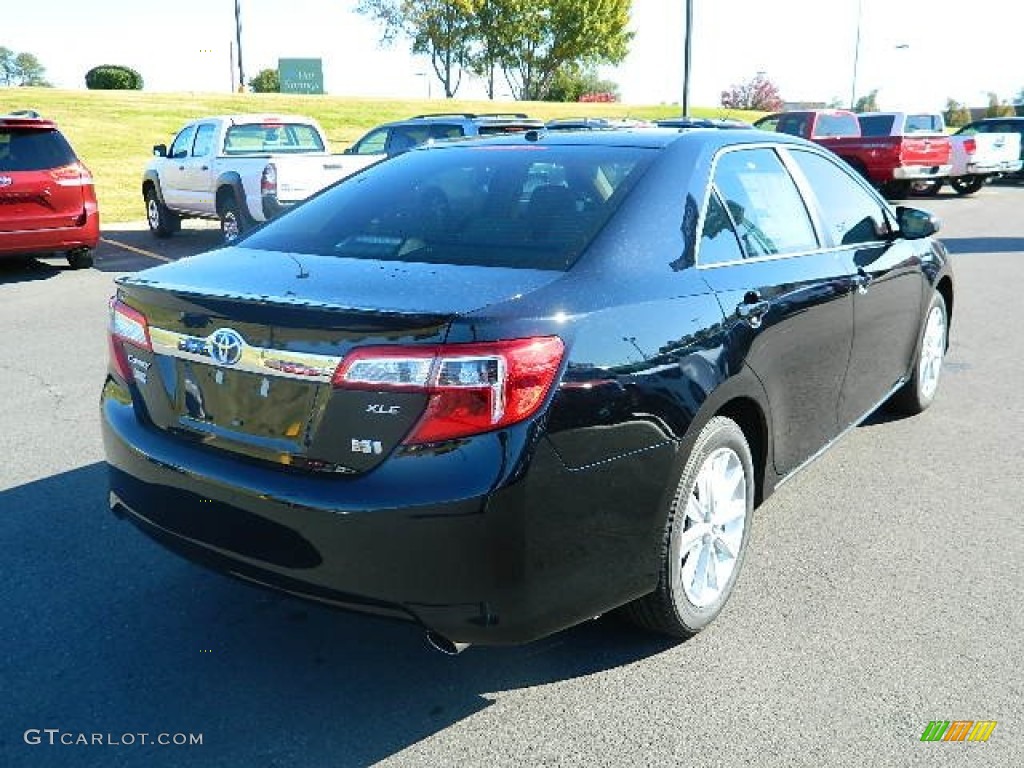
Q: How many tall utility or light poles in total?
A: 3